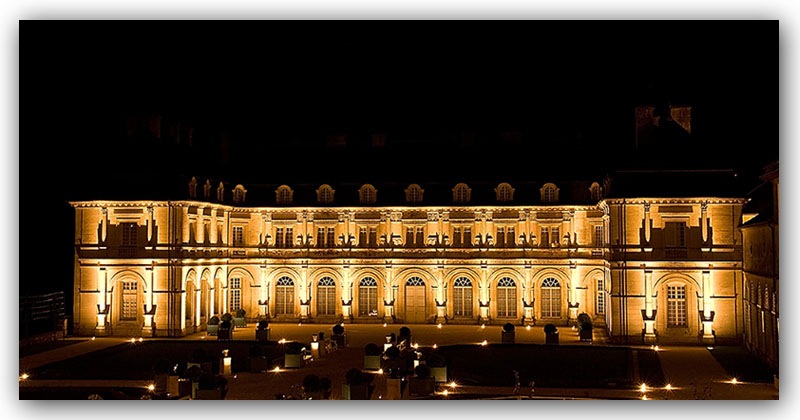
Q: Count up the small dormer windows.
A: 12